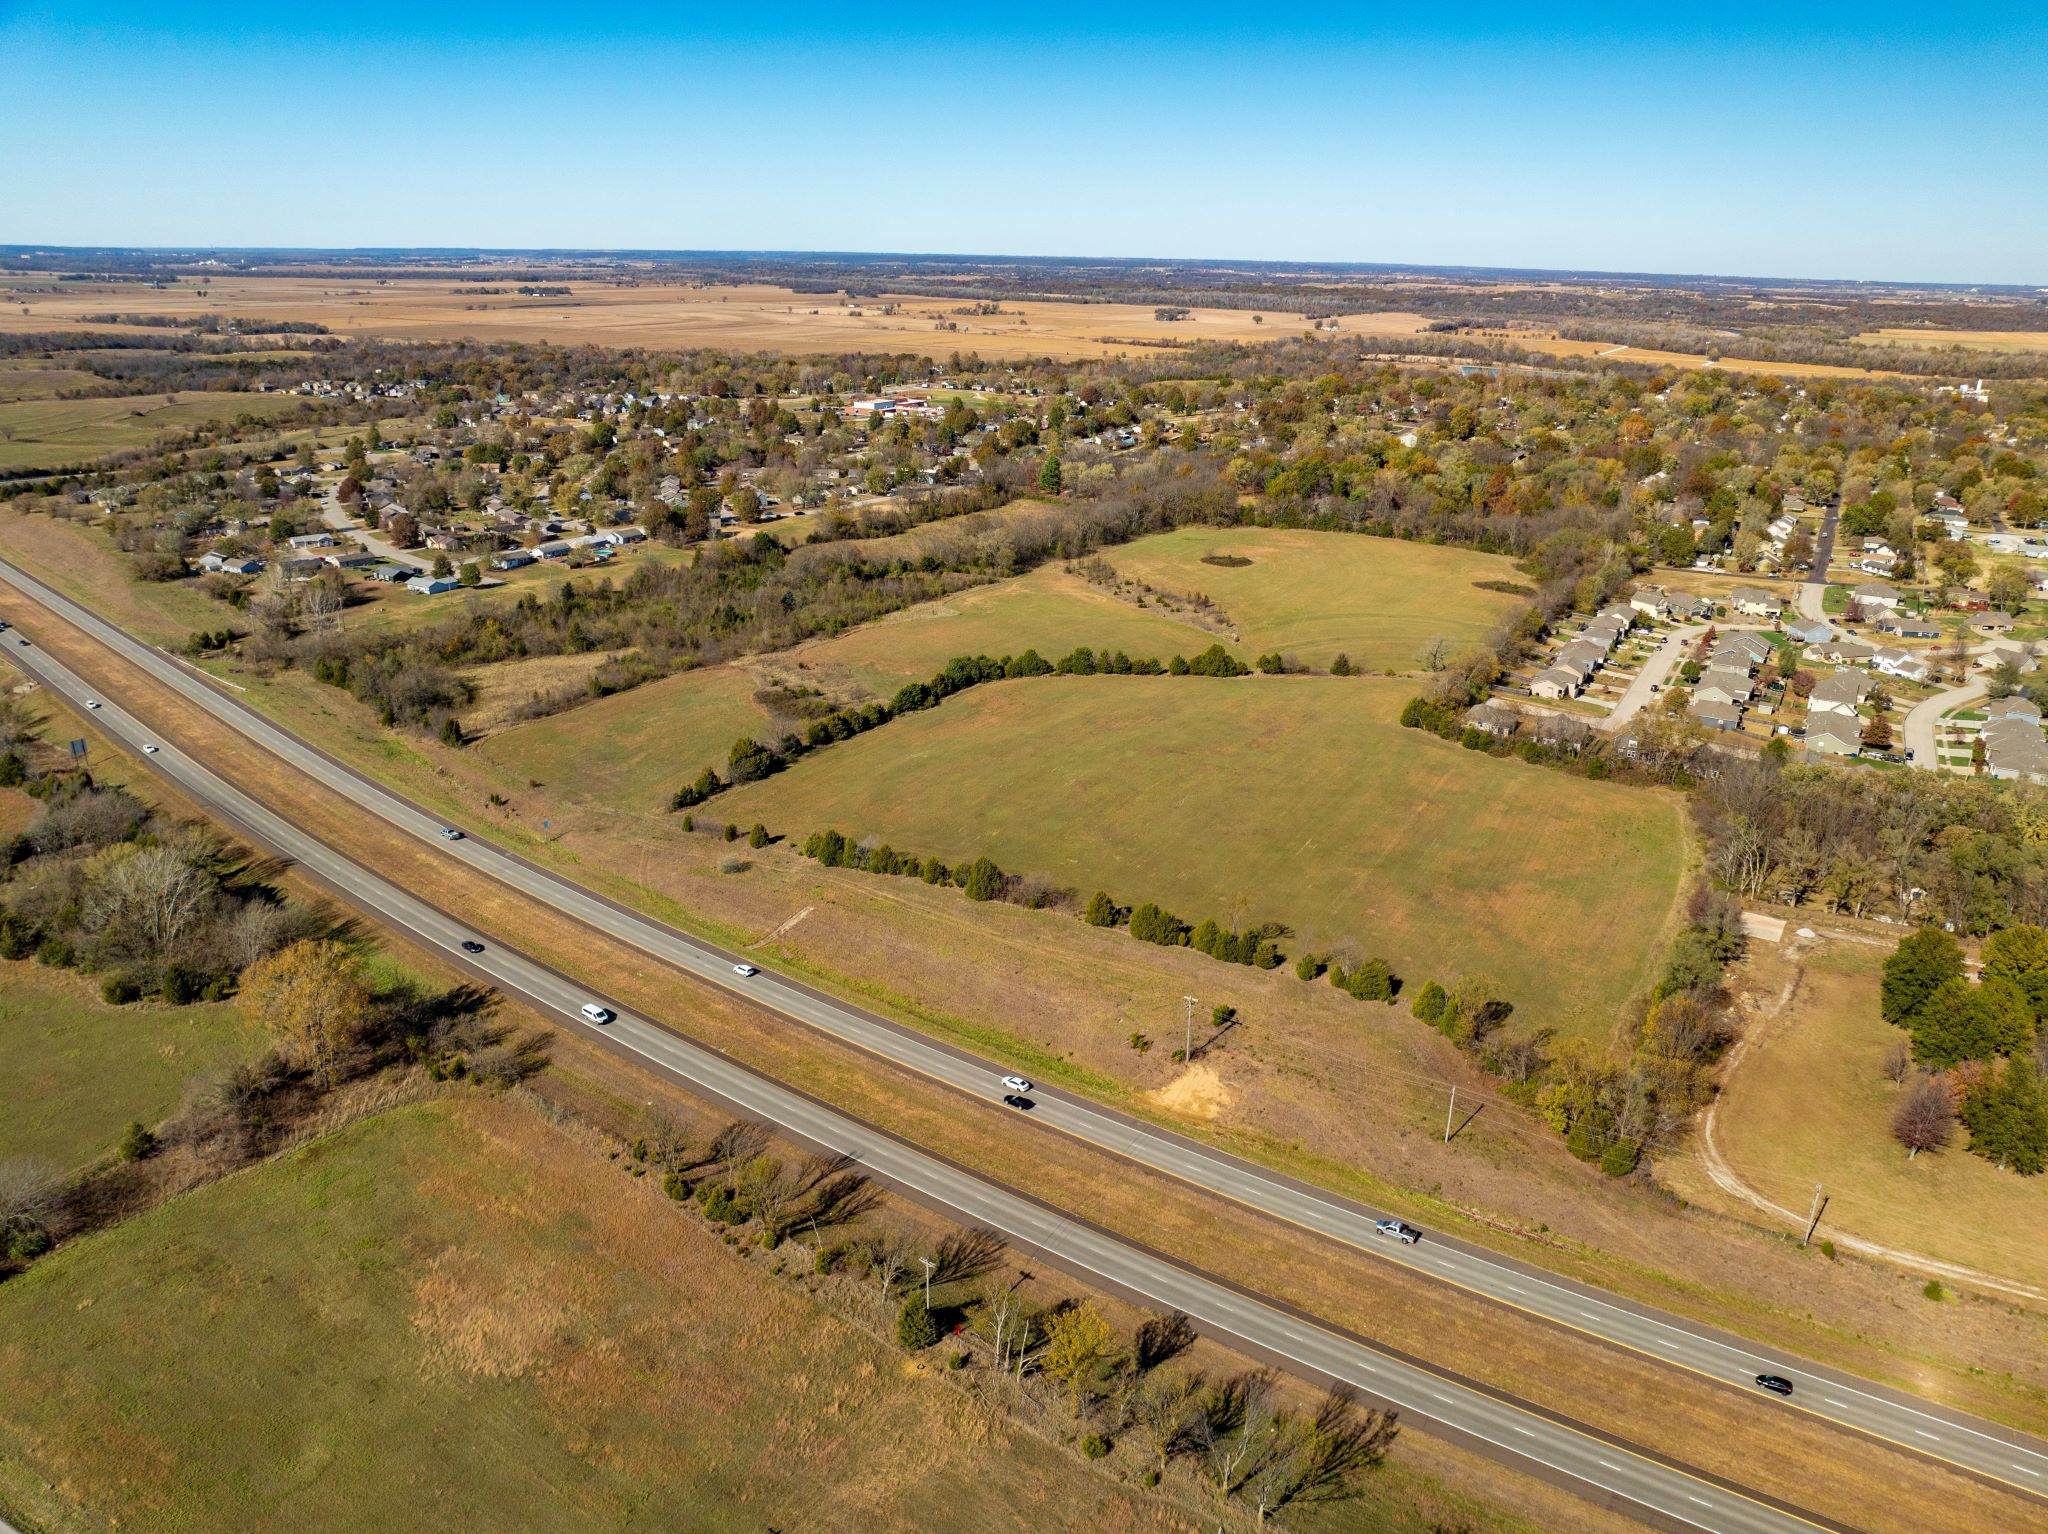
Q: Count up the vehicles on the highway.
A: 12